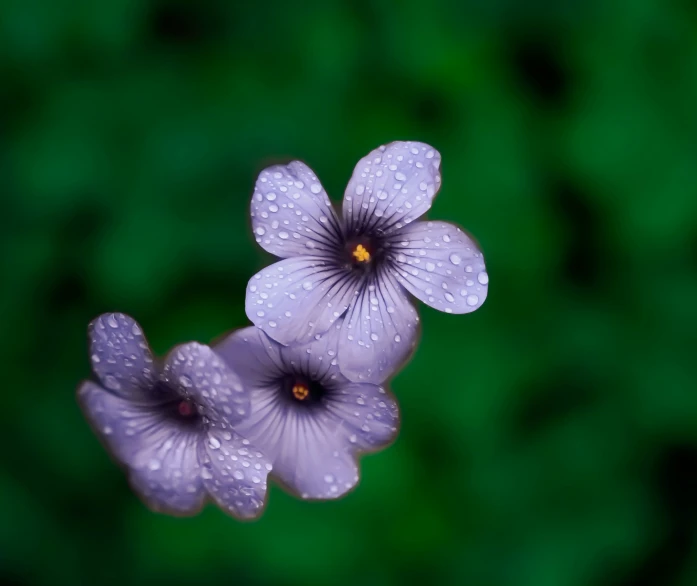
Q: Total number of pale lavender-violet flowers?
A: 3